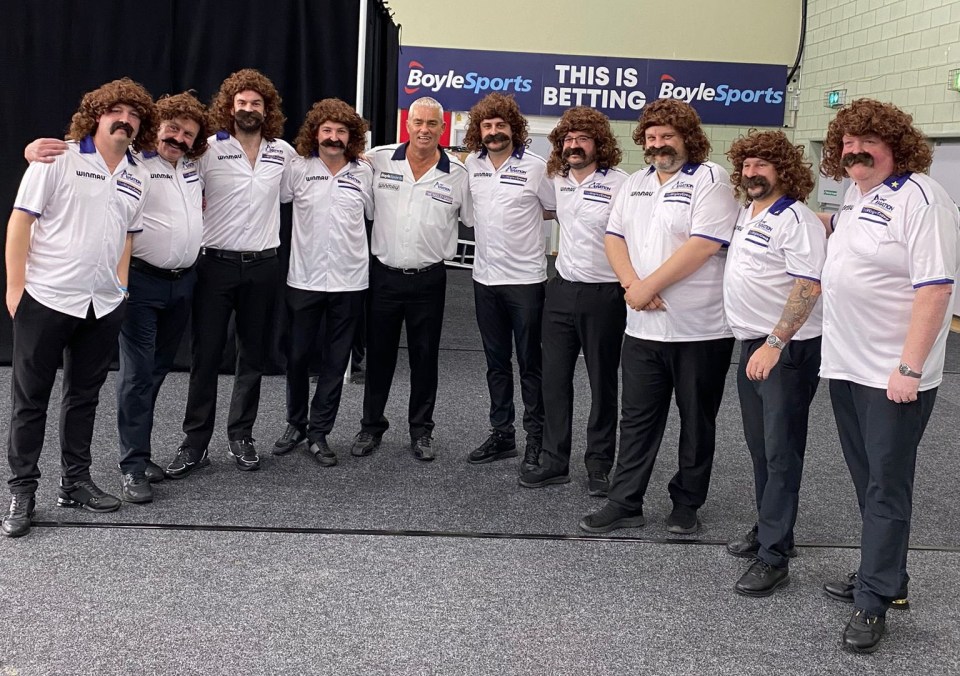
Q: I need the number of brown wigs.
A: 9